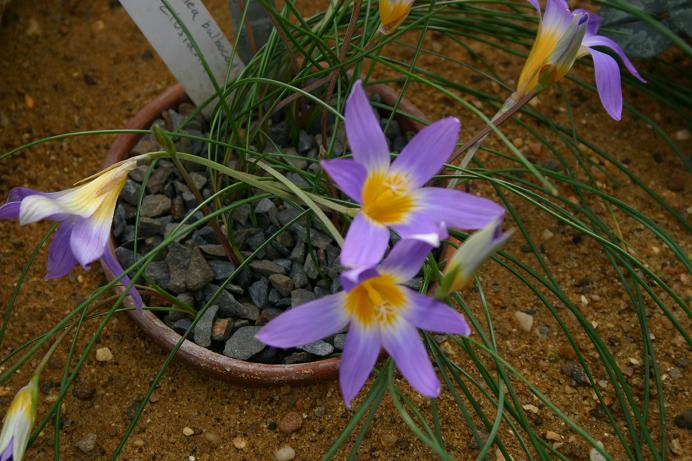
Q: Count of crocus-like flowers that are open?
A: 4